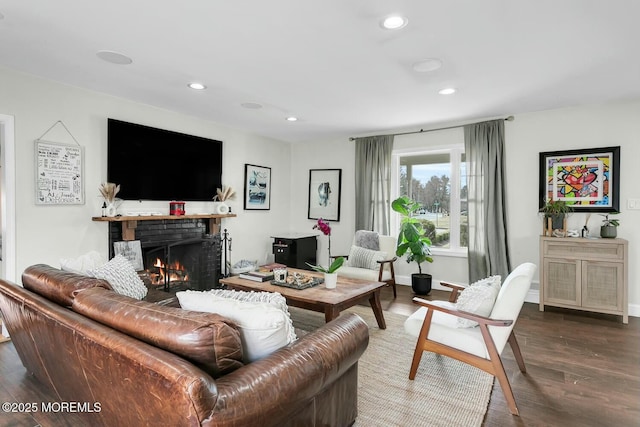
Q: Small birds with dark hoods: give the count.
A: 0